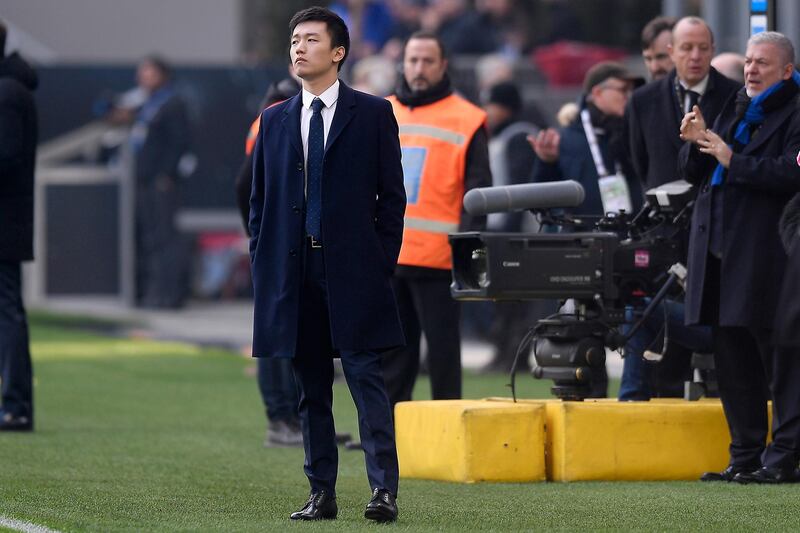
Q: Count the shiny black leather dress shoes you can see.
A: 4